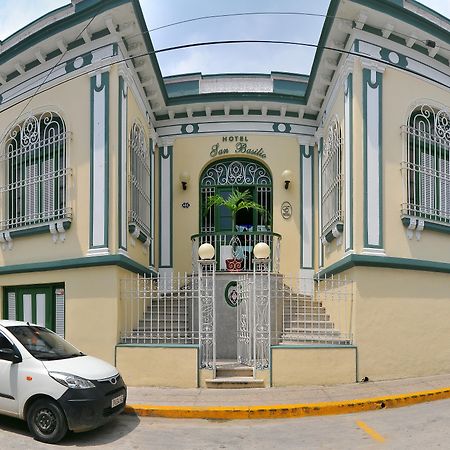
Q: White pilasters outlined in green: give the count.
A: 8